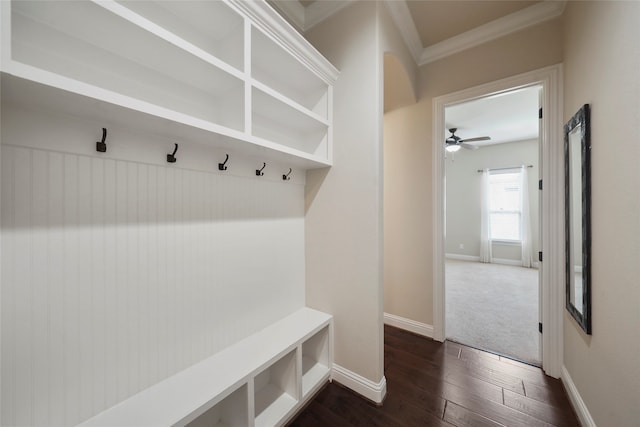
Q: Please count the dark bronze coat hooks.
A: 5